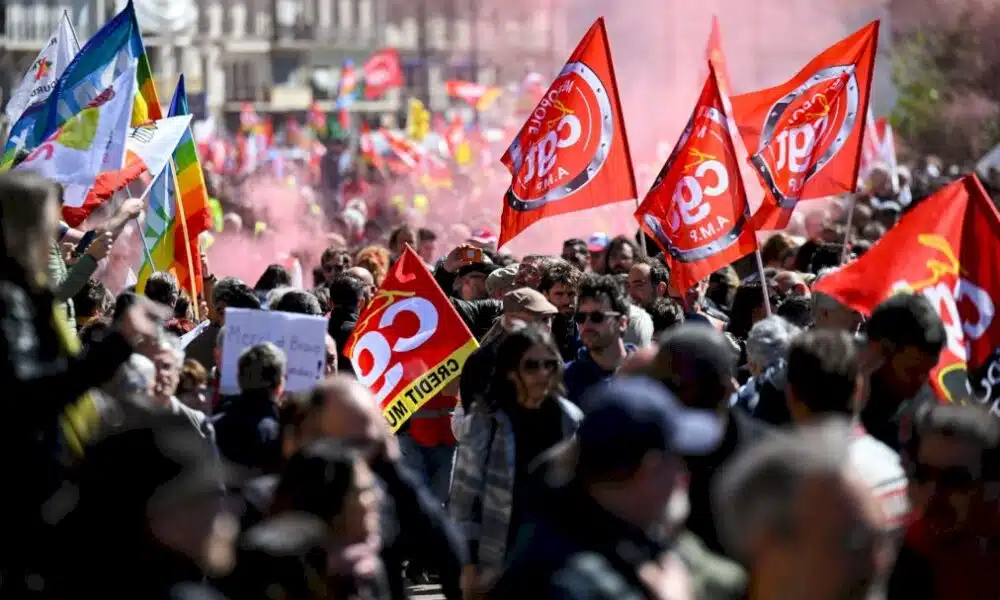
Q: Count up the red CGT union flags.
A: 5